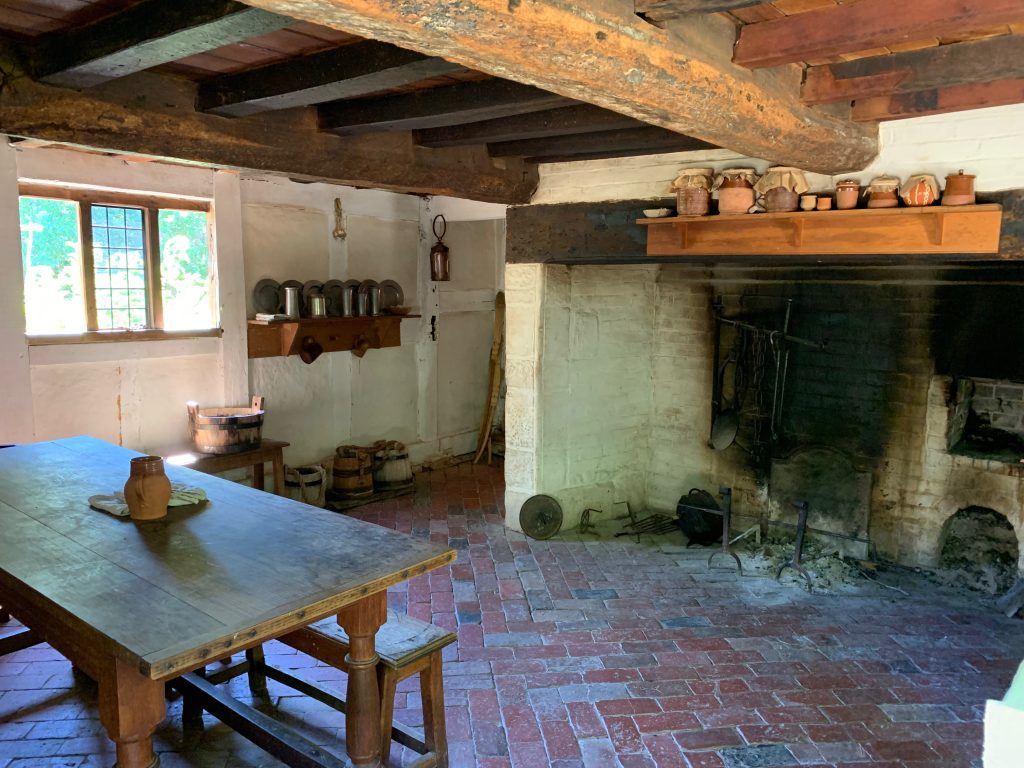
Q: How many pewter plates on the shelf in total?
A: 7